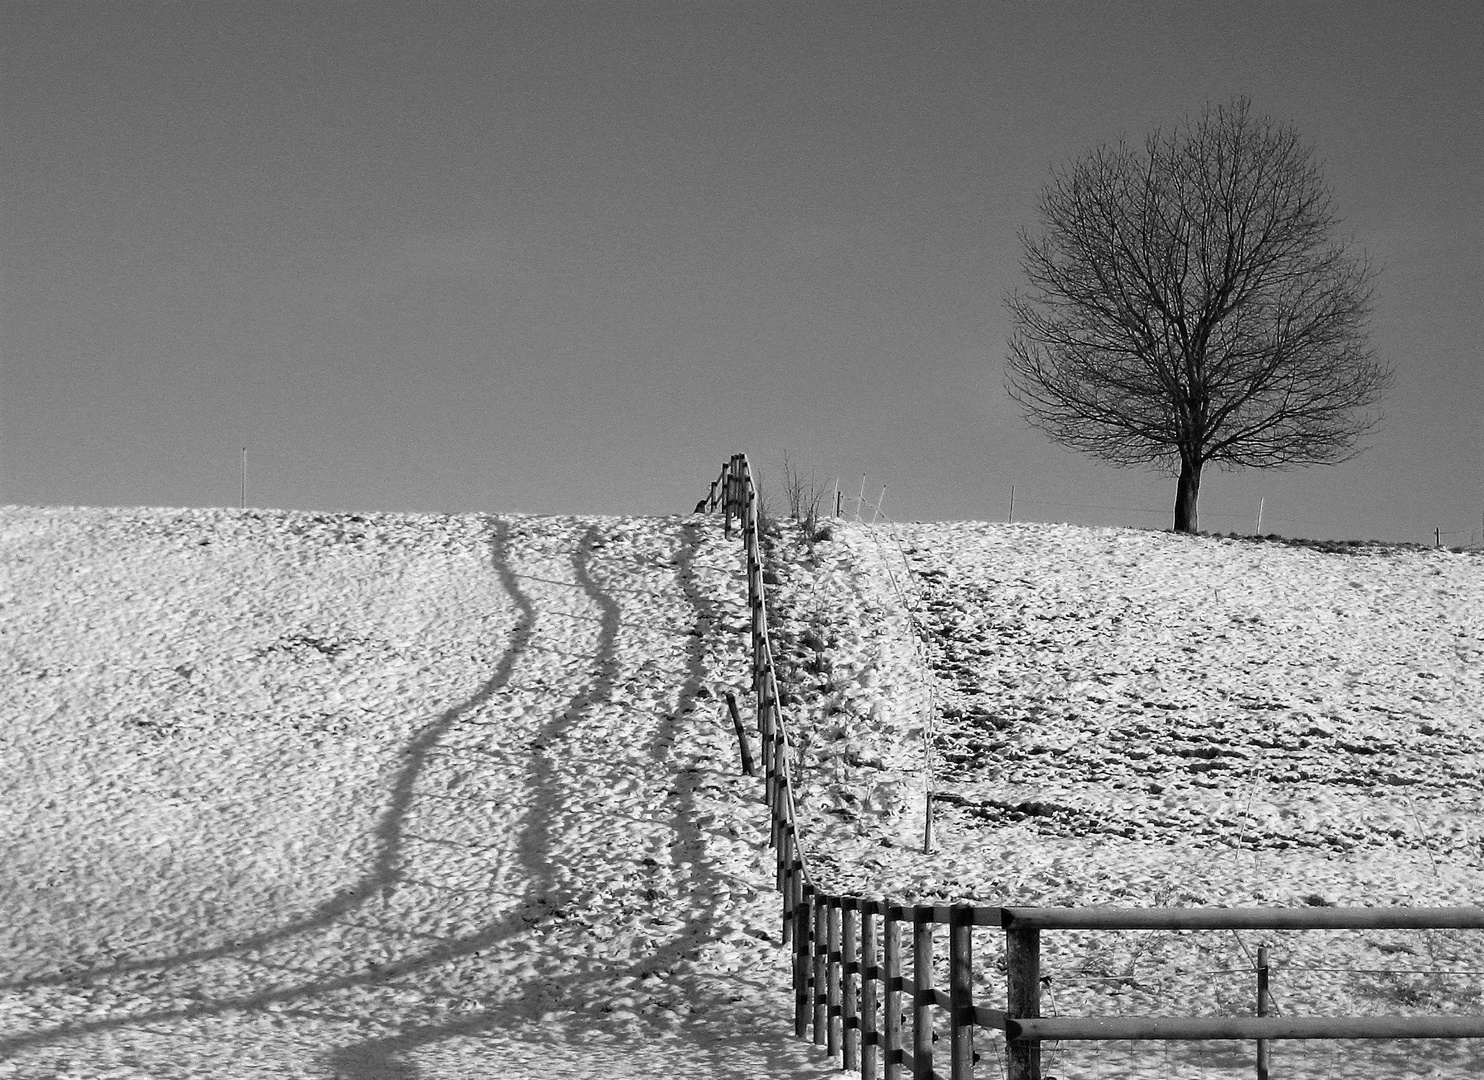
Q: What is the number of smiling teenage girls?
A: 0